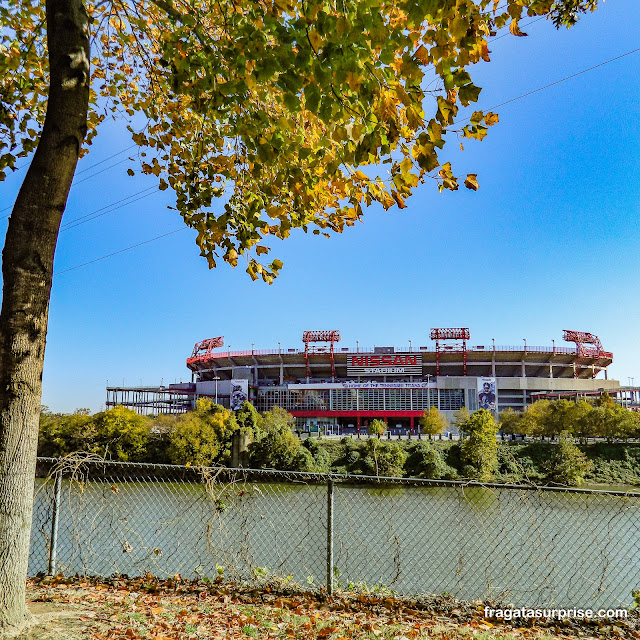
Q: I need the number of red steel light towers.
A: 4